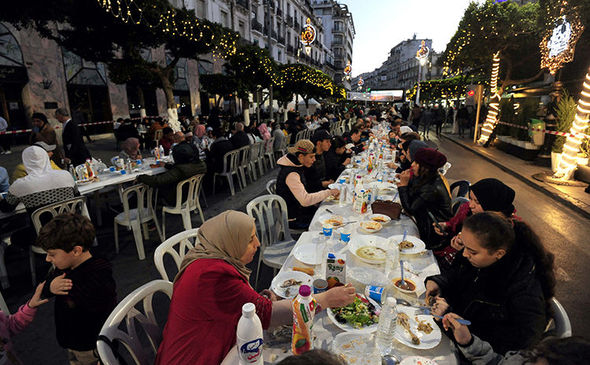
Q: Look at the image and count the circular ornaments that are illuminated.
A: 4